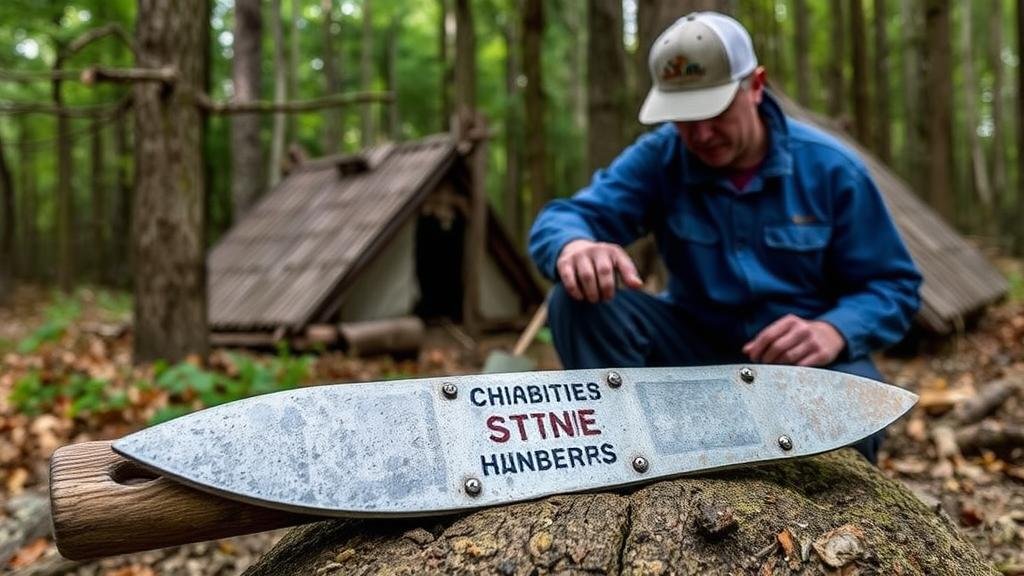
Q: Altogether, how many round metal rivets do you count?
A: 6